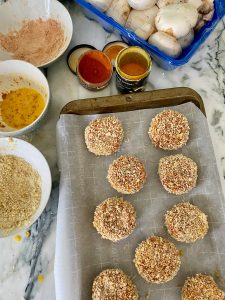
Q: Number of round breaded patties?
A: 9